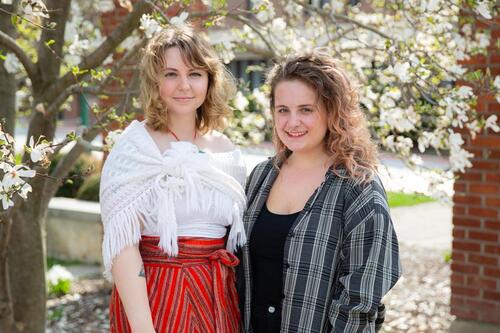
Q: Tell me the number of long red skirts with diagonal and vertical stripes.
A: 1